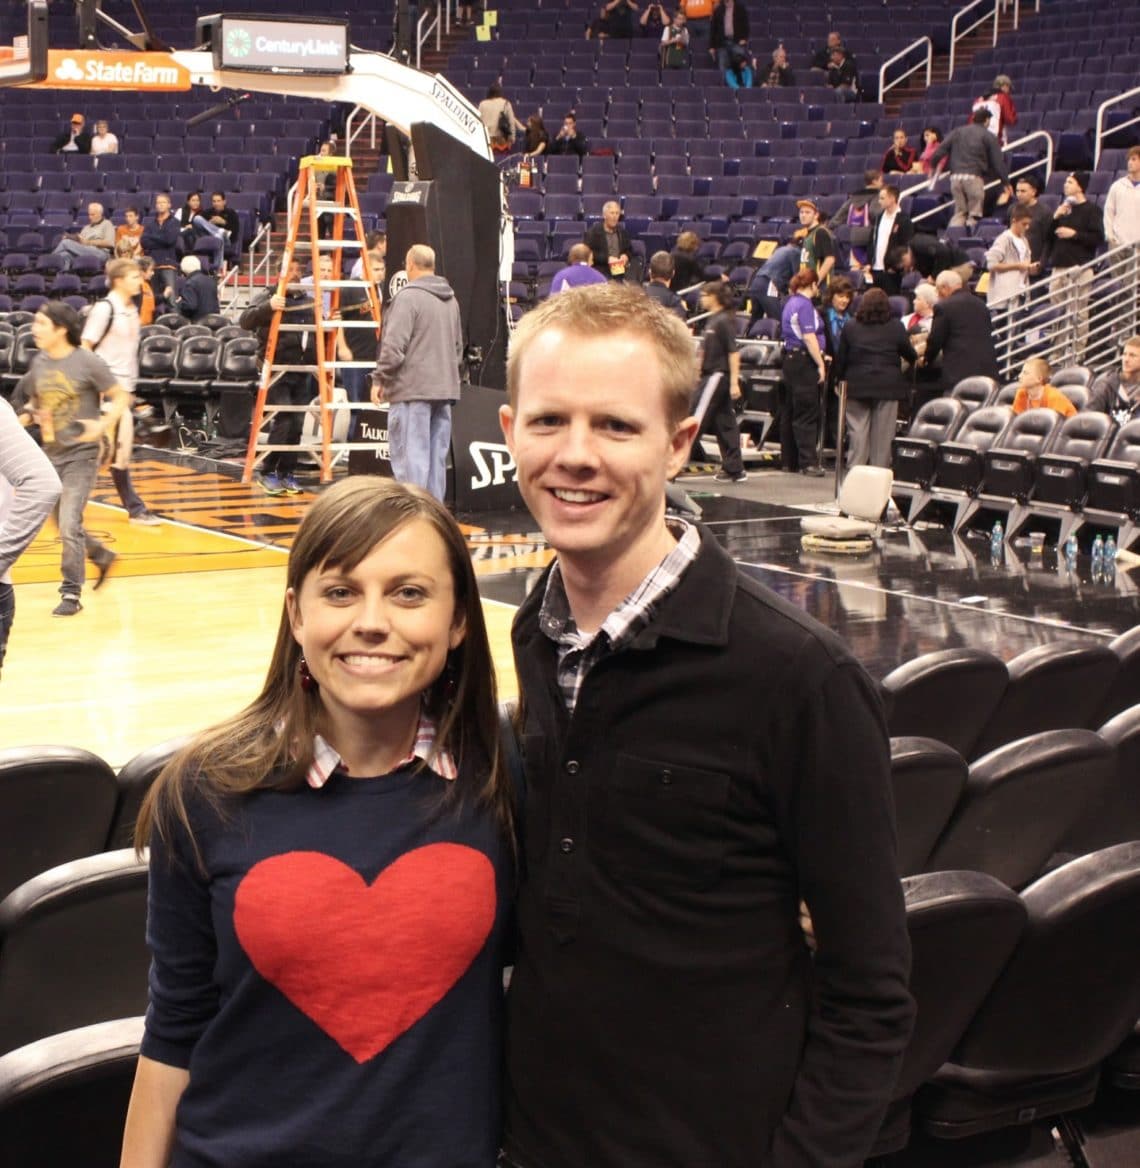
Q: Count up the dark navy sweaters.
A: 1